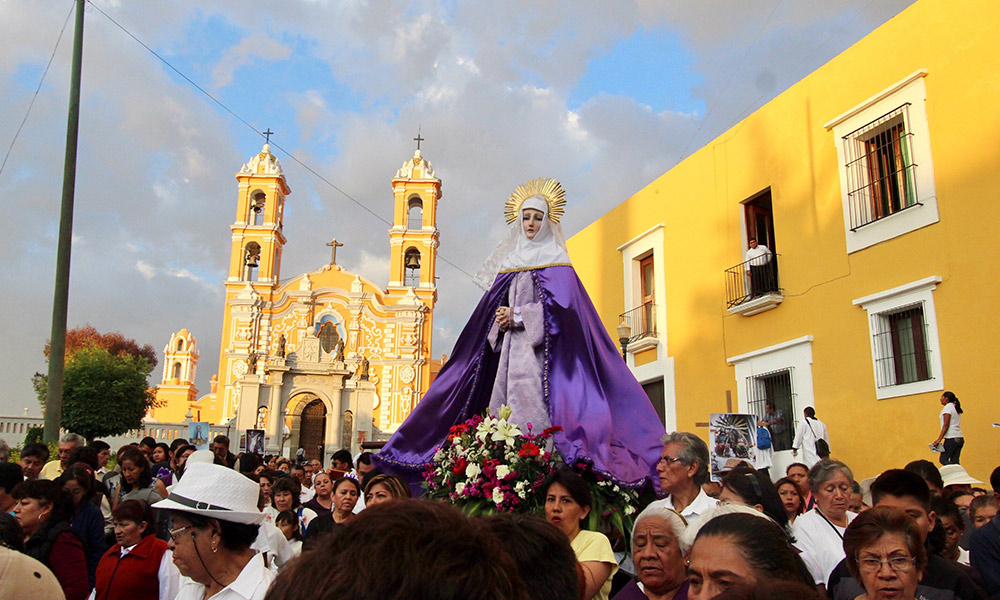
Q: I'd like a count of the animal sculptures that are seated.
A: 0